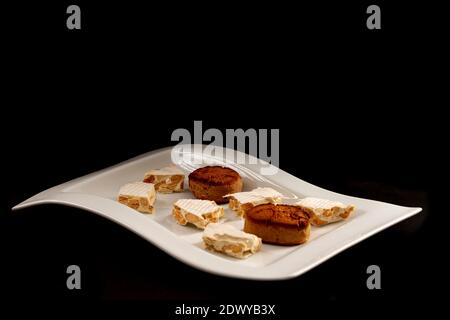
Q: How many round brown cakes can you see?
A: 2